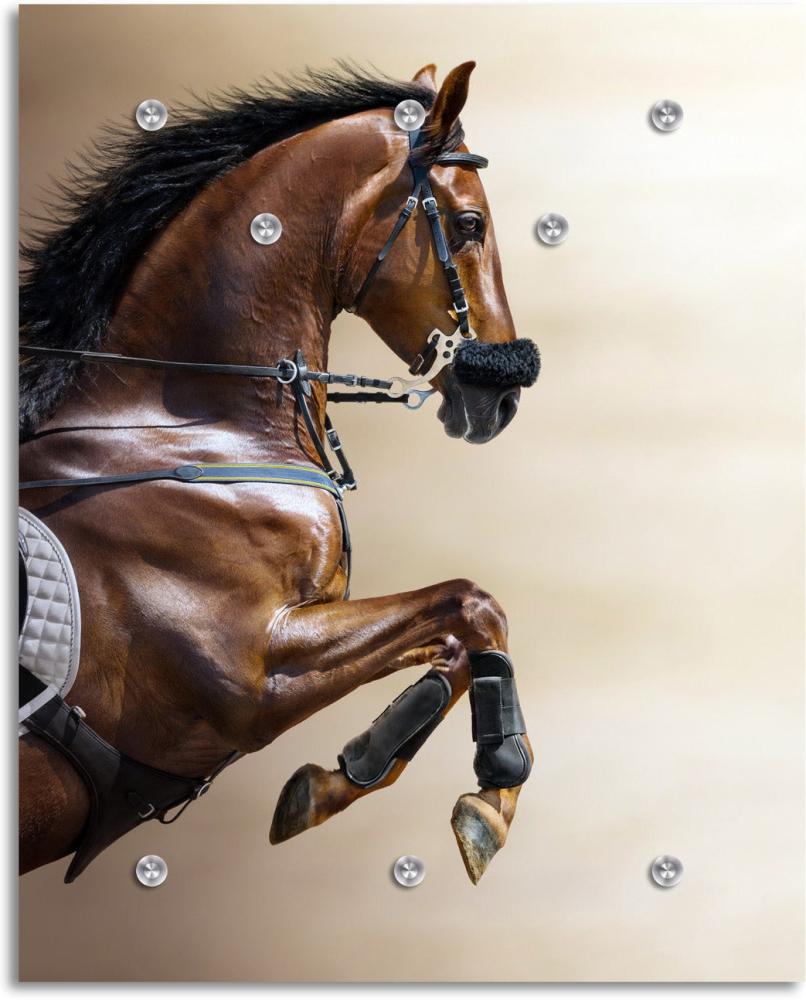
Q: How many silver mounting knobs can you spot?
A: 8